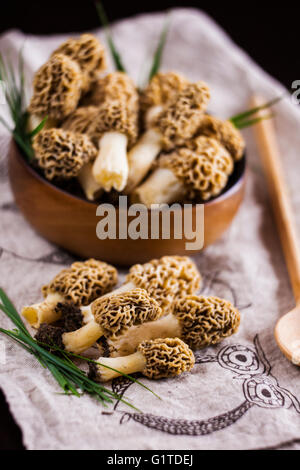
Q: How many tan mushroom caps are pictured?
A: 14